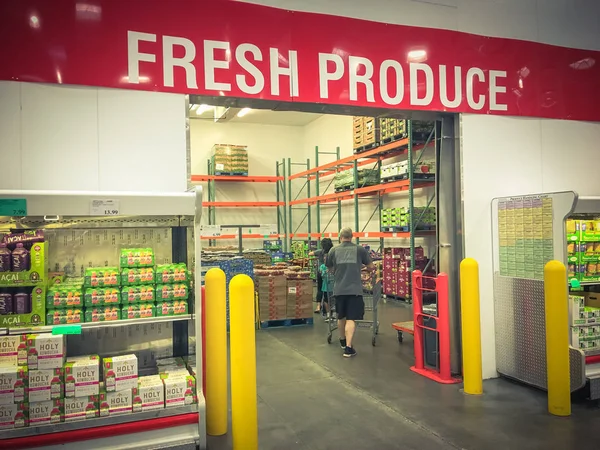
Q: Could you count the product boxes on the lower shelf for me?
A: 12